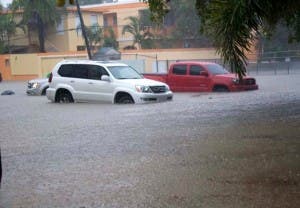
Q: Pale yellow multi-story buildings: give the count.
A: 1